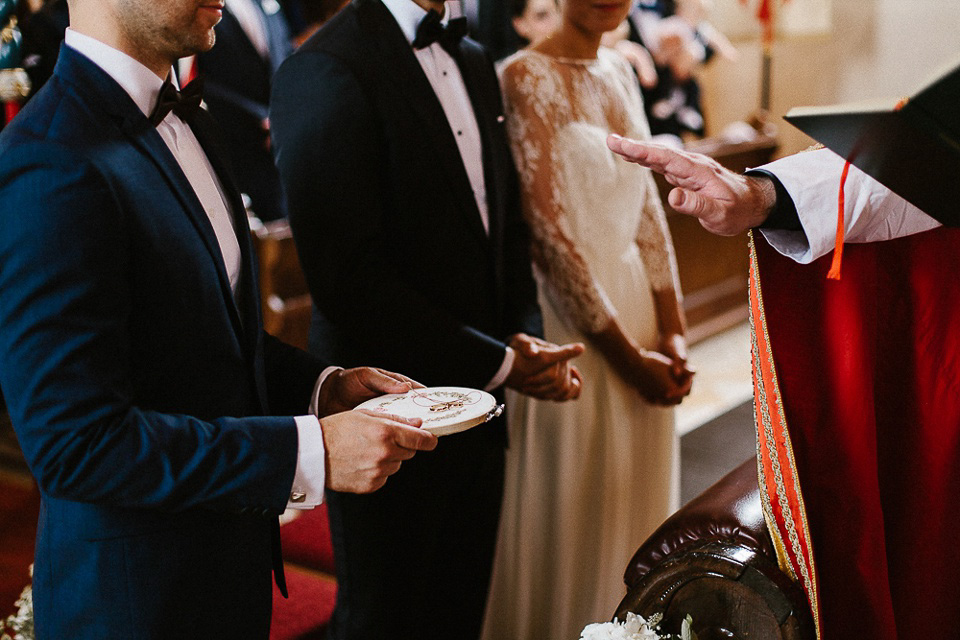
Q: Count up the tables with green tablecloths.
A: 0